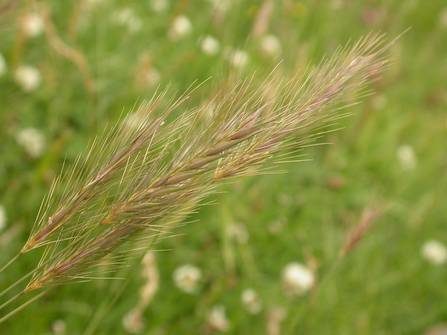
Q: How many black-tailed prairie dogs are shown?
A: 0